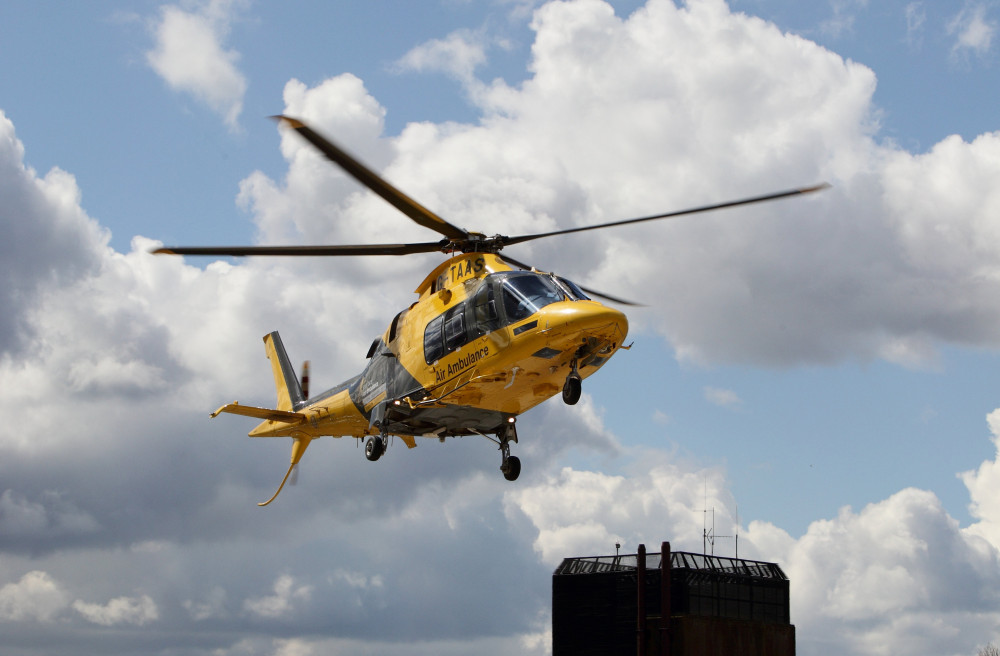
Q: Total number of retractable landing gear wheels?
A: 3